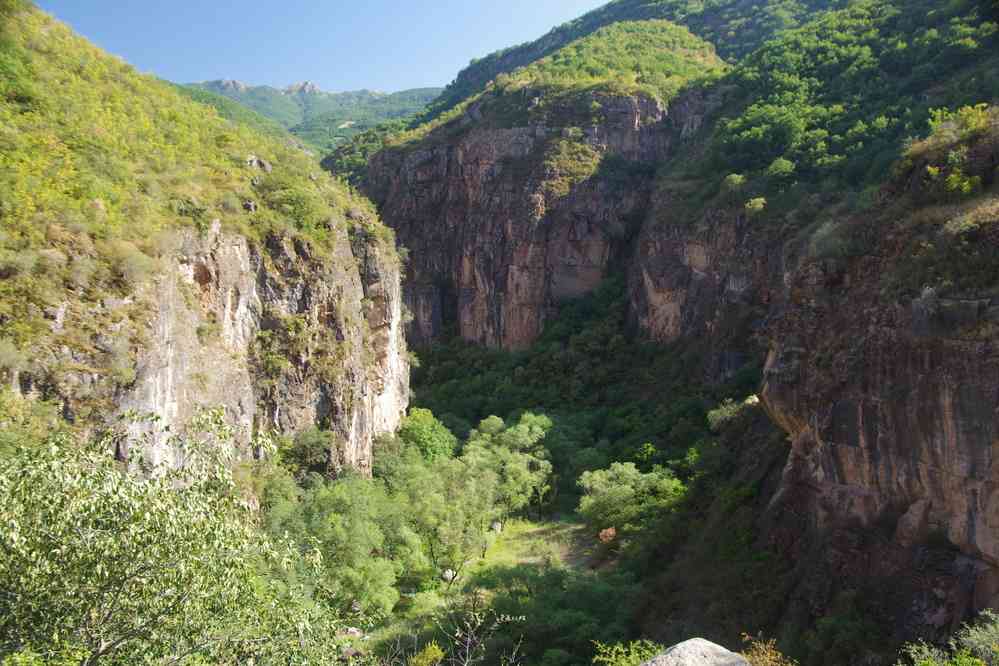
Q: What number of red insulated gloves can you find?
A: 0